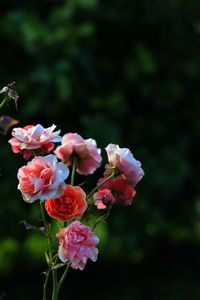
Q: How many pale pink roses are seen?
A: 5